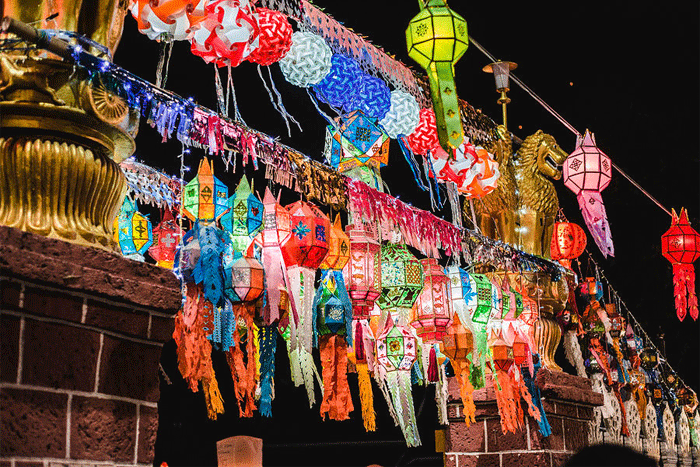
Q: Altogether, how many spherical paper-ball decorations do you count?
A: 10